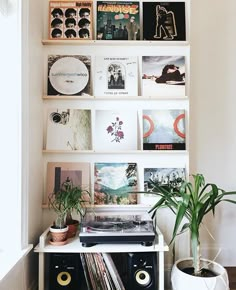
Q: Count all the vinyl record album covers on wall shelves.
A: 12